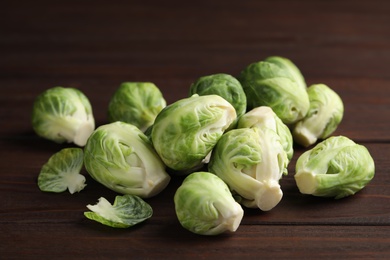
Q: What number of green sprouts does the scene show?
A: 11